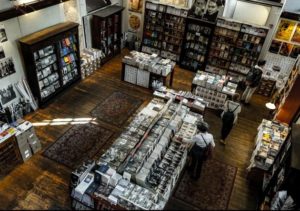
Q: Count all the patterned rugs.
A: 3